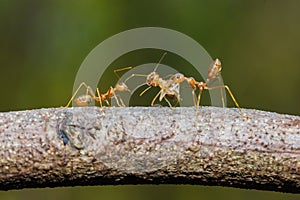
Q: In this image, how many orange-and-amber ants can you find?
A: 2